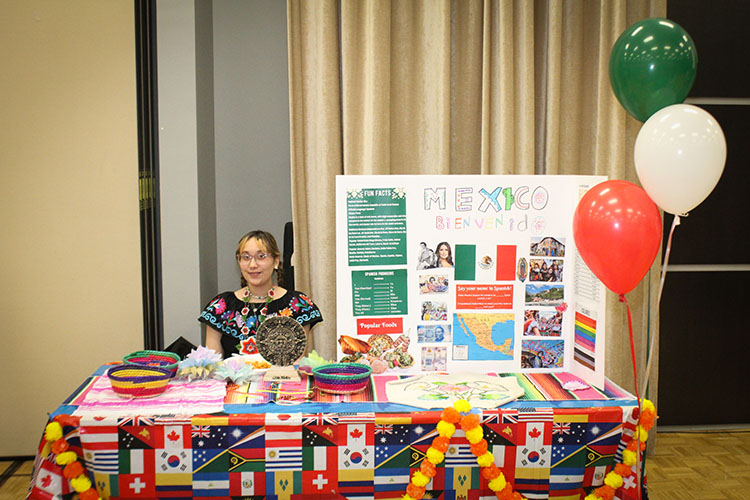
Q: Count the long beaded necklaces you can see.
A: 1